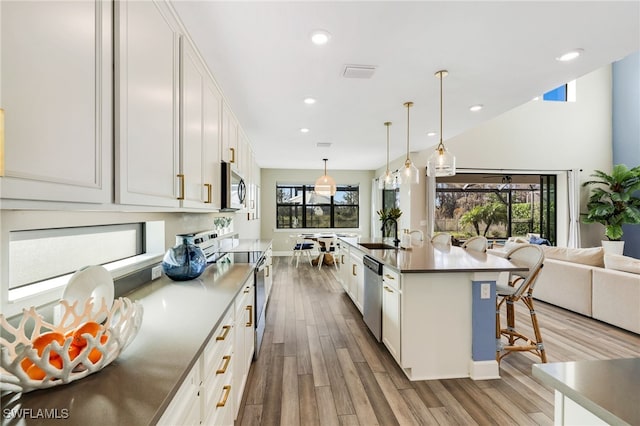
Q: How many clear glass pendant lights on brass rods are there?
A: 3